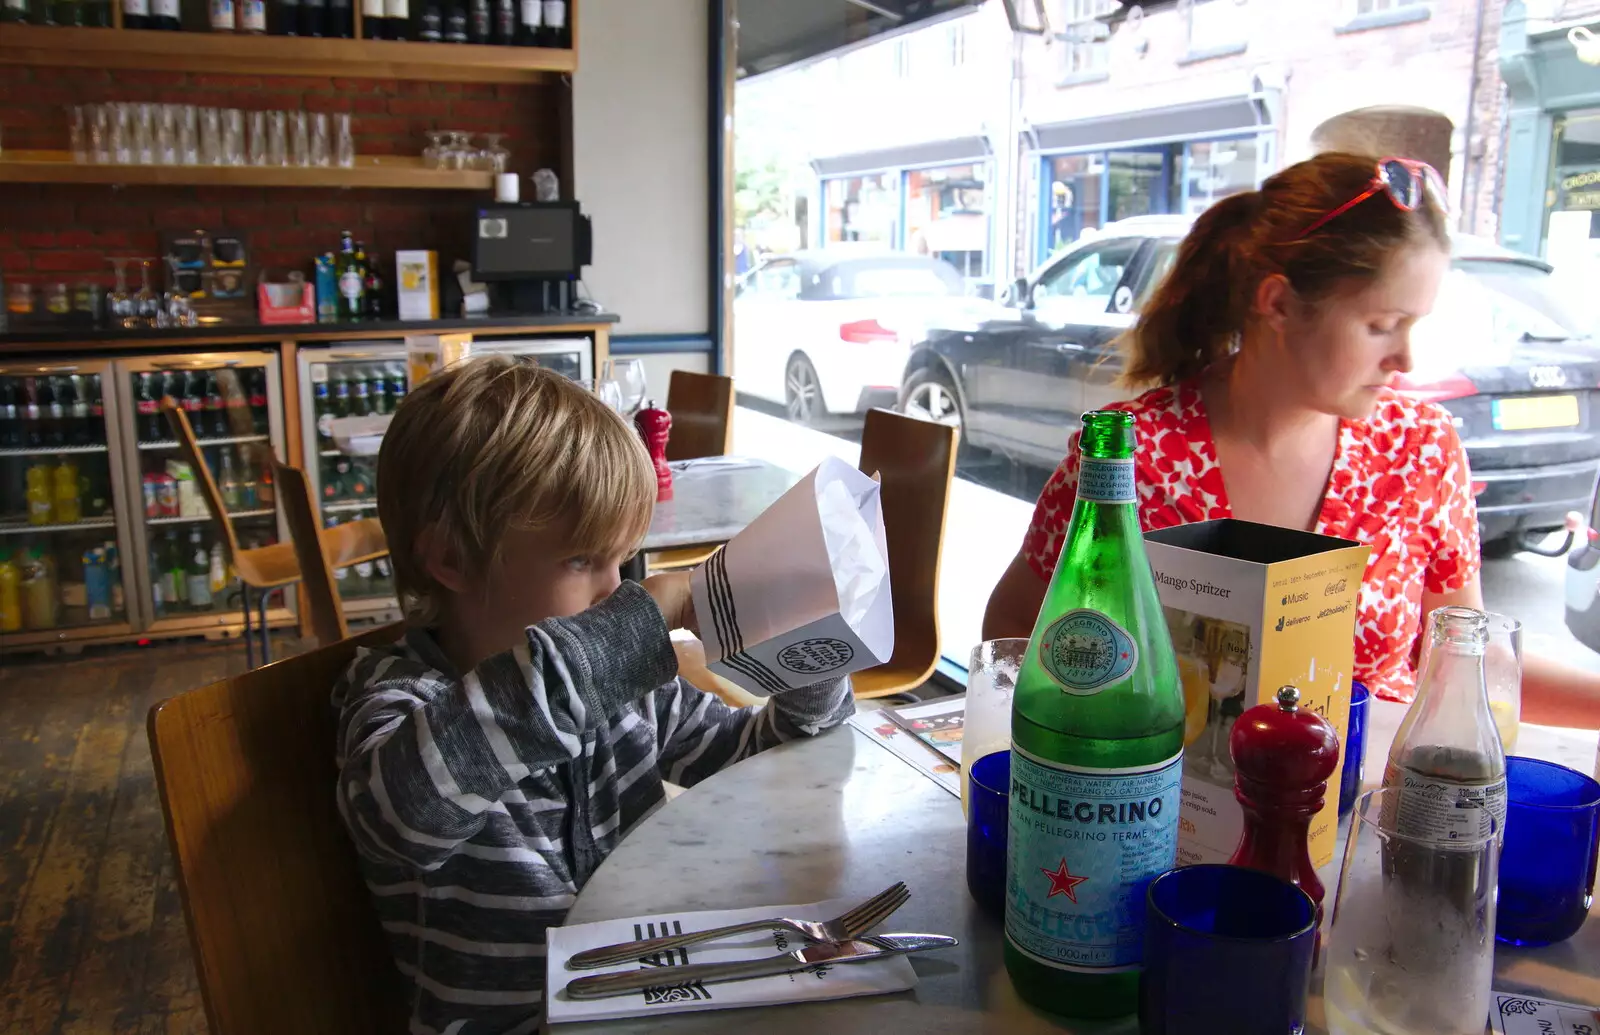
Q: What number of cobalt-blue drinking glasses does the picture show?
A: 4